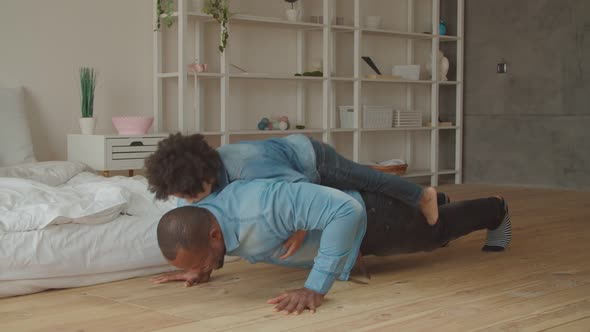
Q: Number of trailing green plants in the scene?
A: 2